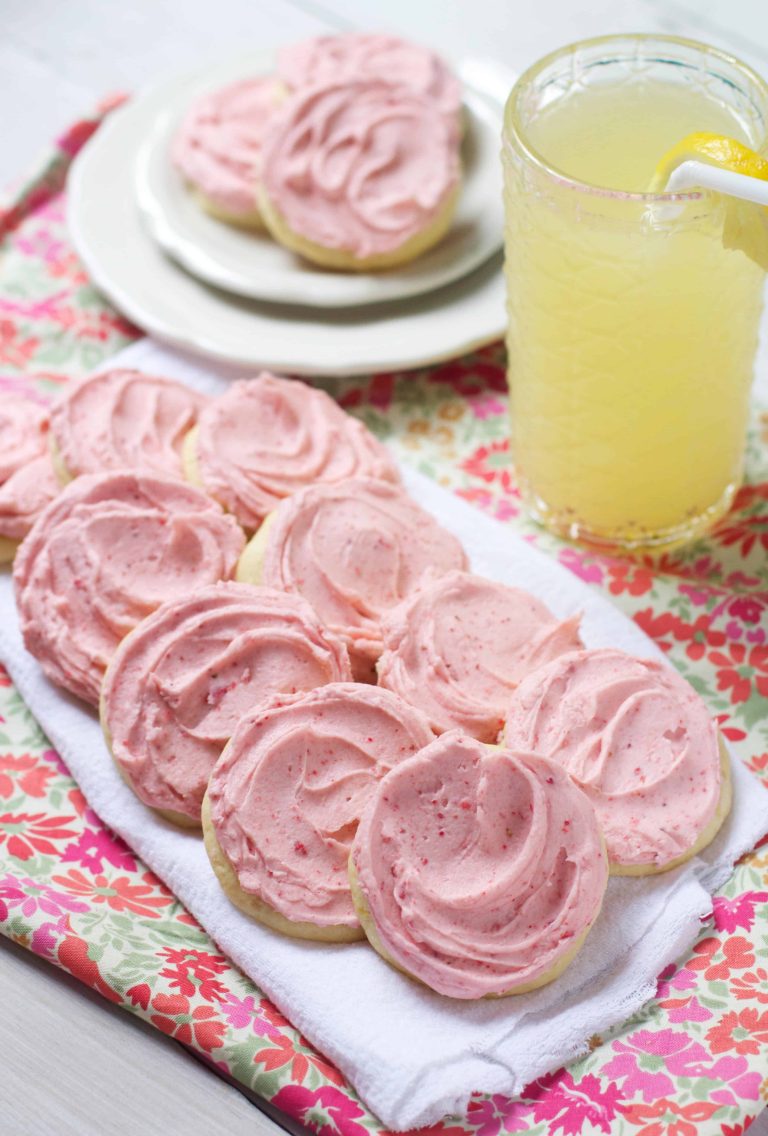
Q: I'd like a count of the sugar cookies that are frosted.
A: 13